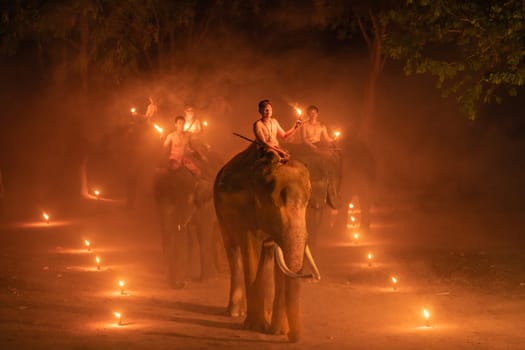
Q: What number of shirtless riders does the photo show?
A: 5